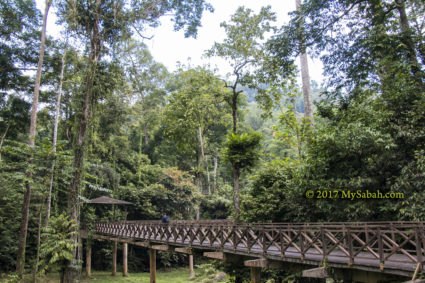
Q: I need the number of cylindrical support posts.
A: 6